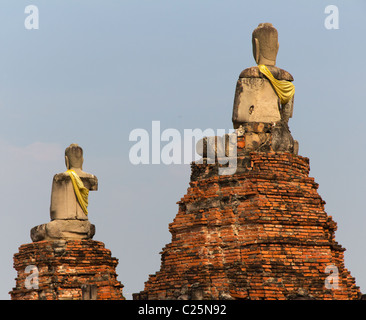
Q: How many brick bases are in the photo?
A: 2